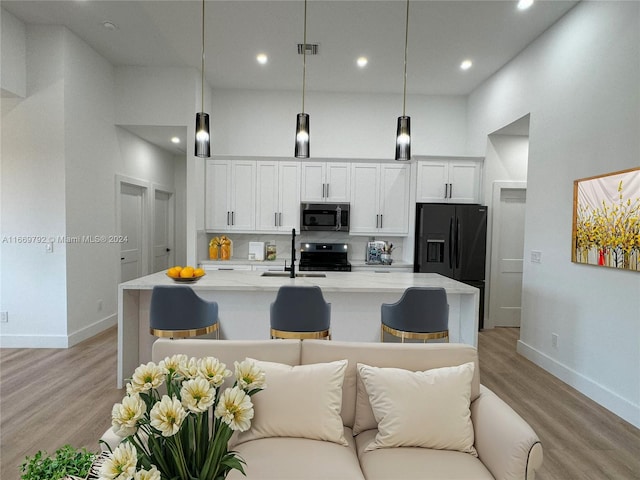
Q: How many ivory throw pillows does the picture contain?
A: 2